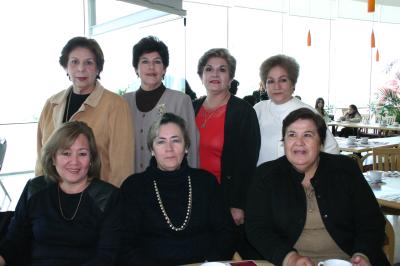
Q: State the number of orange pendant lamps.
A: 4